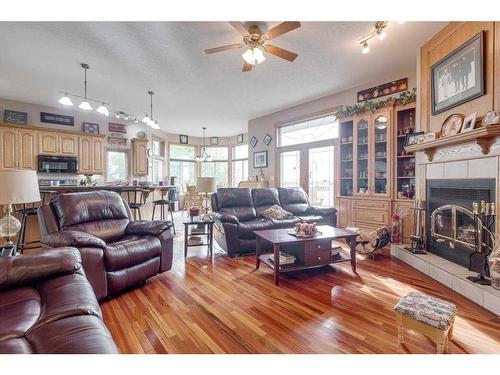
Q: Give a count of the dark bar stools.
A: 3